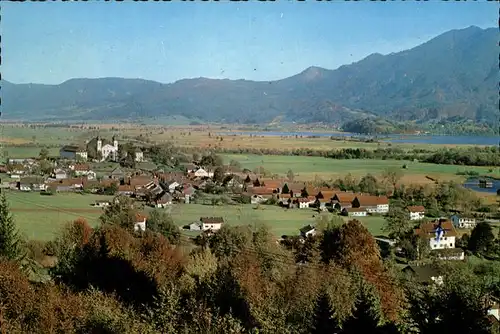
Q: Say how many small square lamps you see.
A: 0